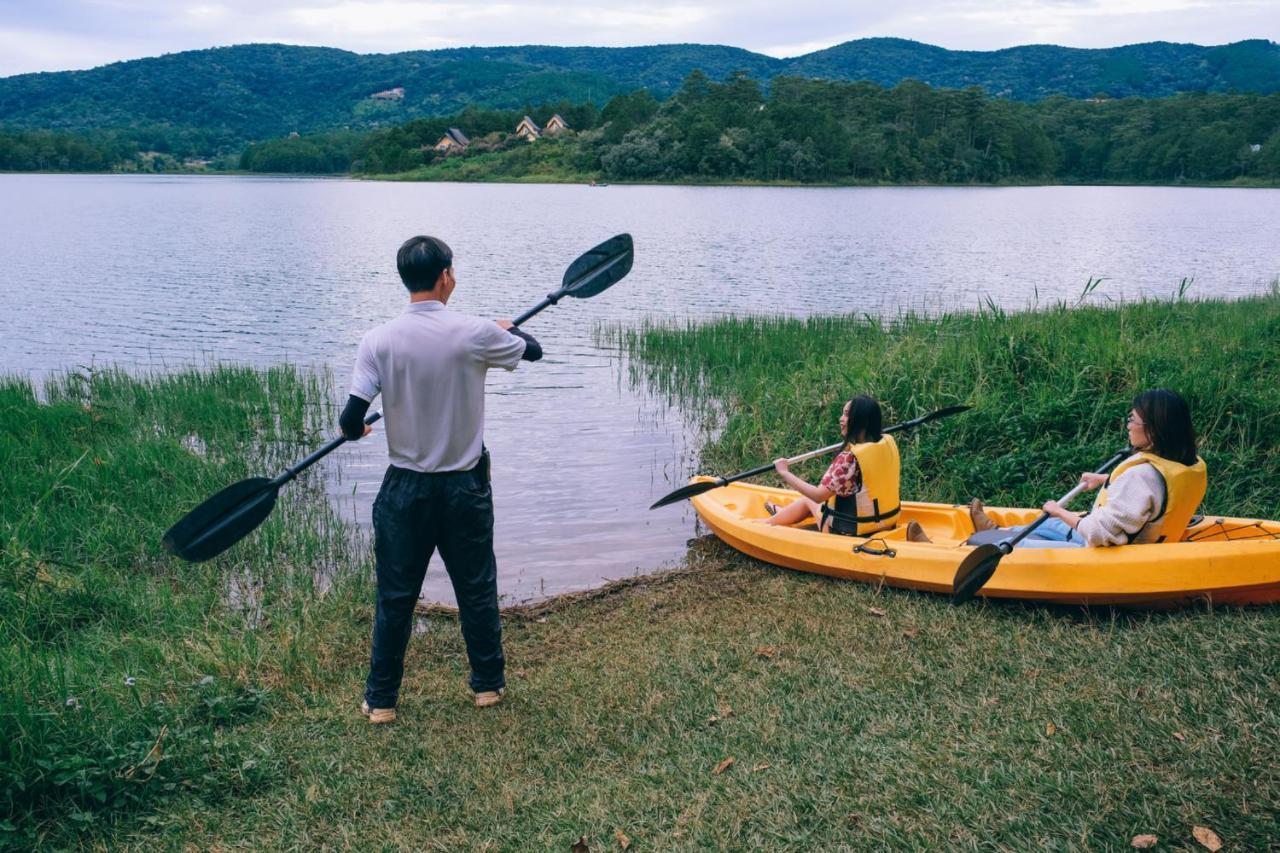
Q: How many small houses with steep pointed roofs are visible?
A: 3